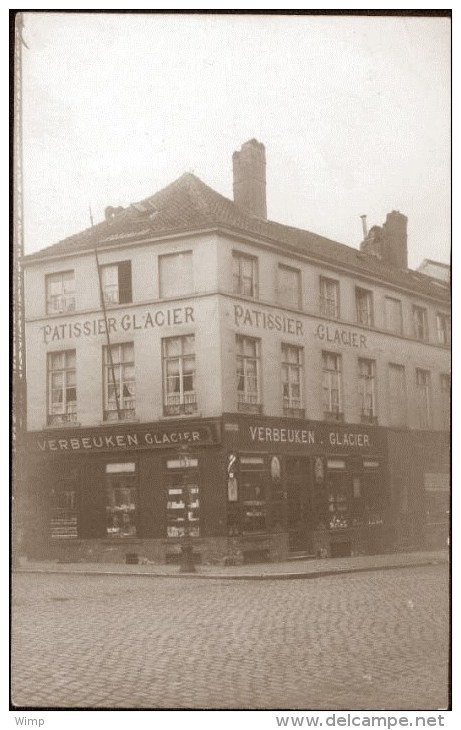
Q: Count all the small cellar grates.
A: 4